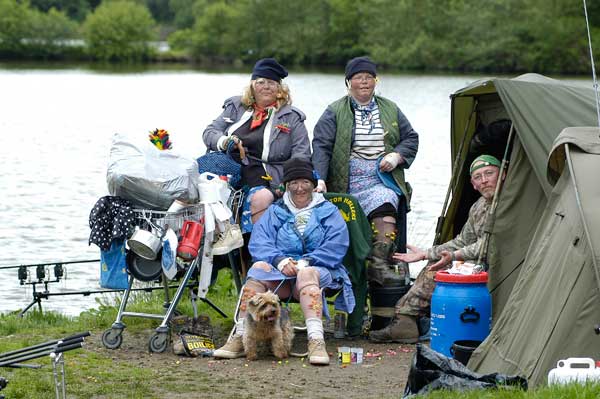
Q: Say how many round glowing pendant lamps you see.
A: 0